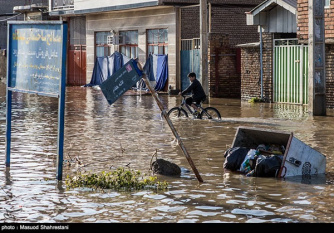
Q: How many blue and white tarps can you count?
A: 2